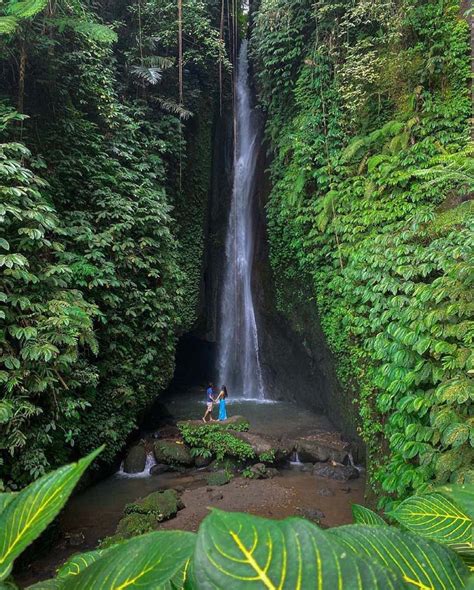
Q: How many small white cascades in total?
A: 3